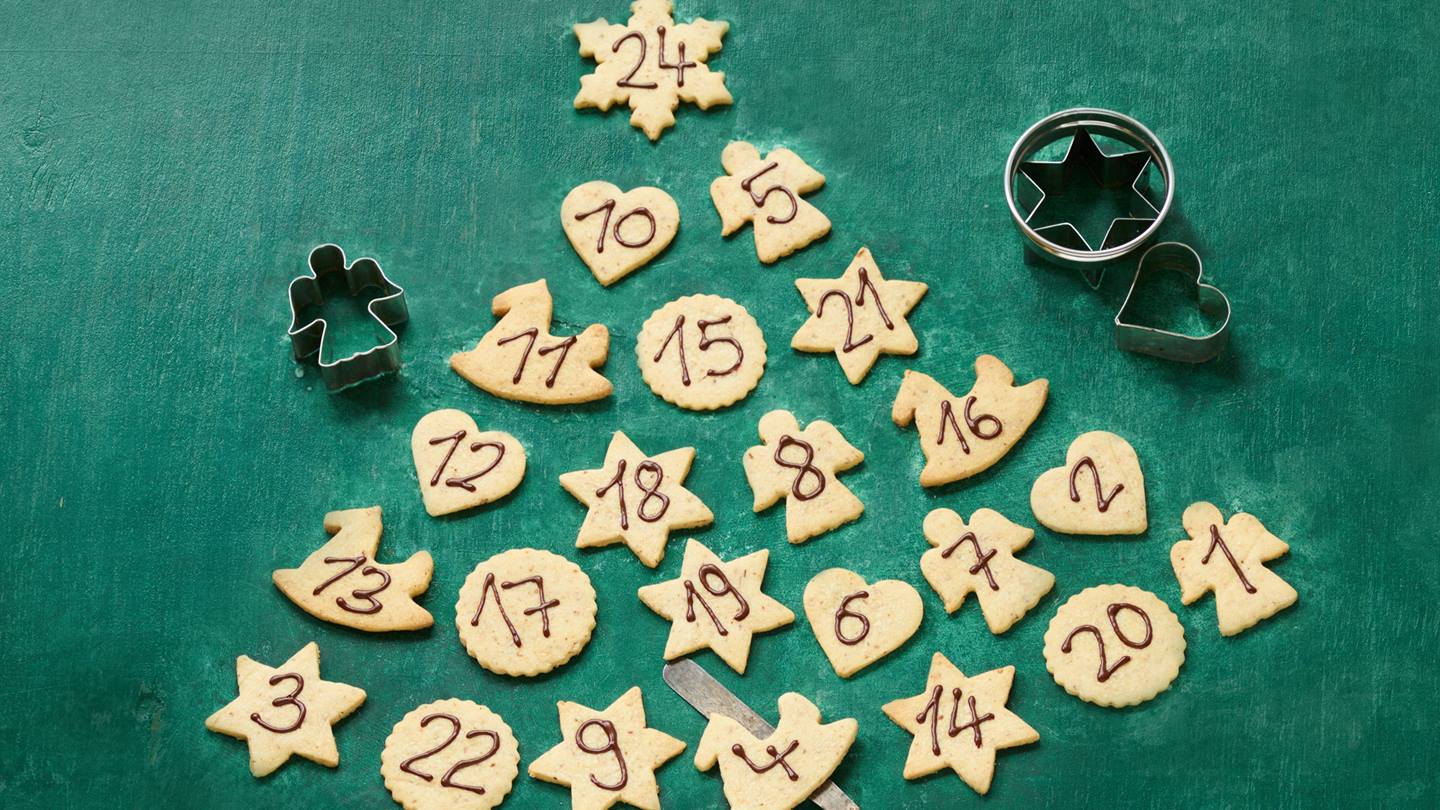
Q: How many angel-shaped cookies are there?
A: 4